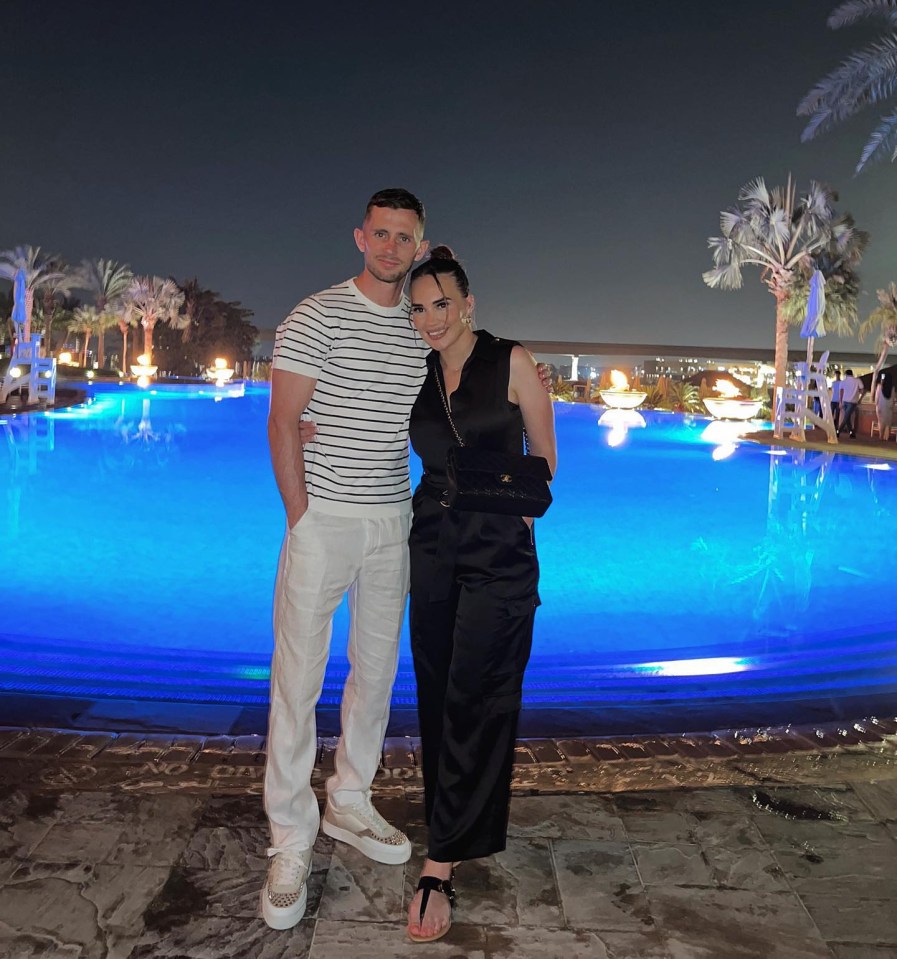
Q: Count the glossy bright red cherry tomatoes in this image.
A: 0